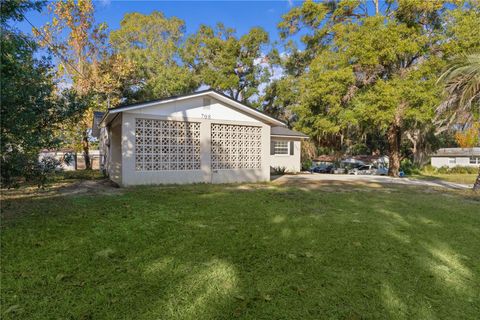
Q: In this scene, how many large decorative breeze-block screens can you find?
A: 2